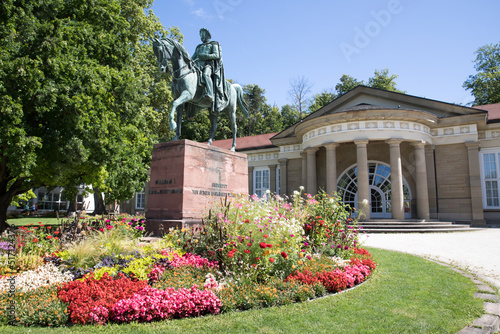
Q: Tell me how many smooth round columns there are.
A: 5